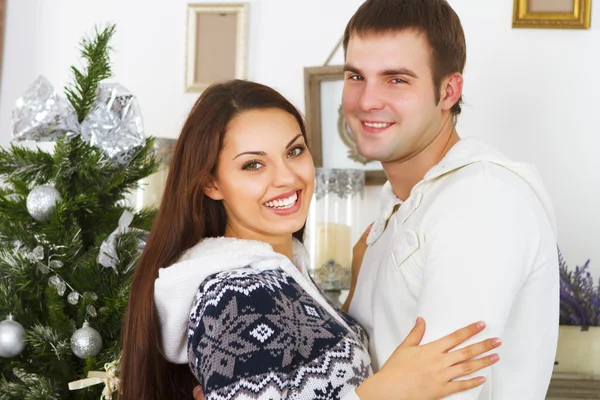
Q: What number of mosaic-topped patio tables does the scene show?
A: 0